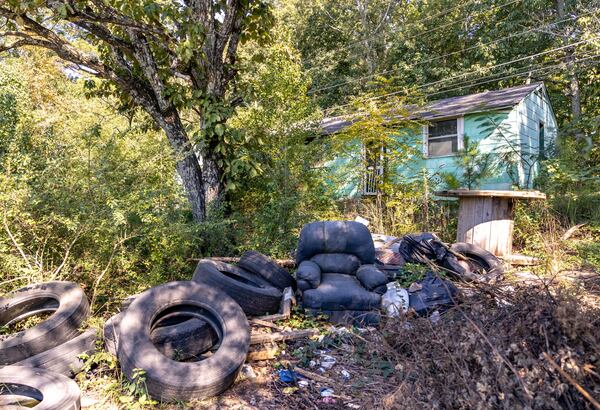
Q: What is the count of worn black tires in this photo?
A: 8